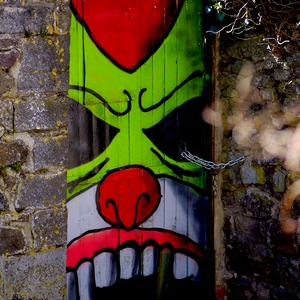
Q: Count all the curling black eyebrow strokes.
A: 2